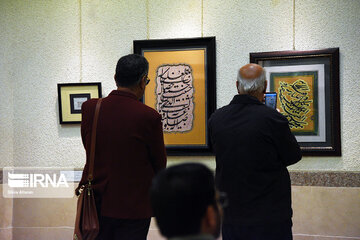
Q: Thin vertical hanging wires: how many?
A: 4